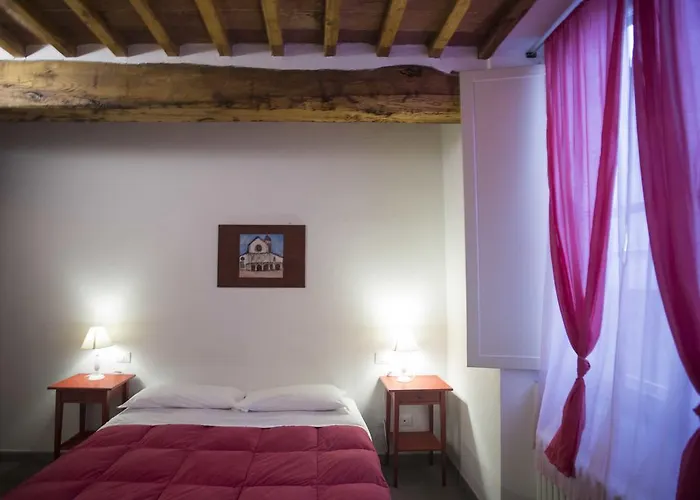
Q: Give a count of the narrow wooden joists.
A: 10